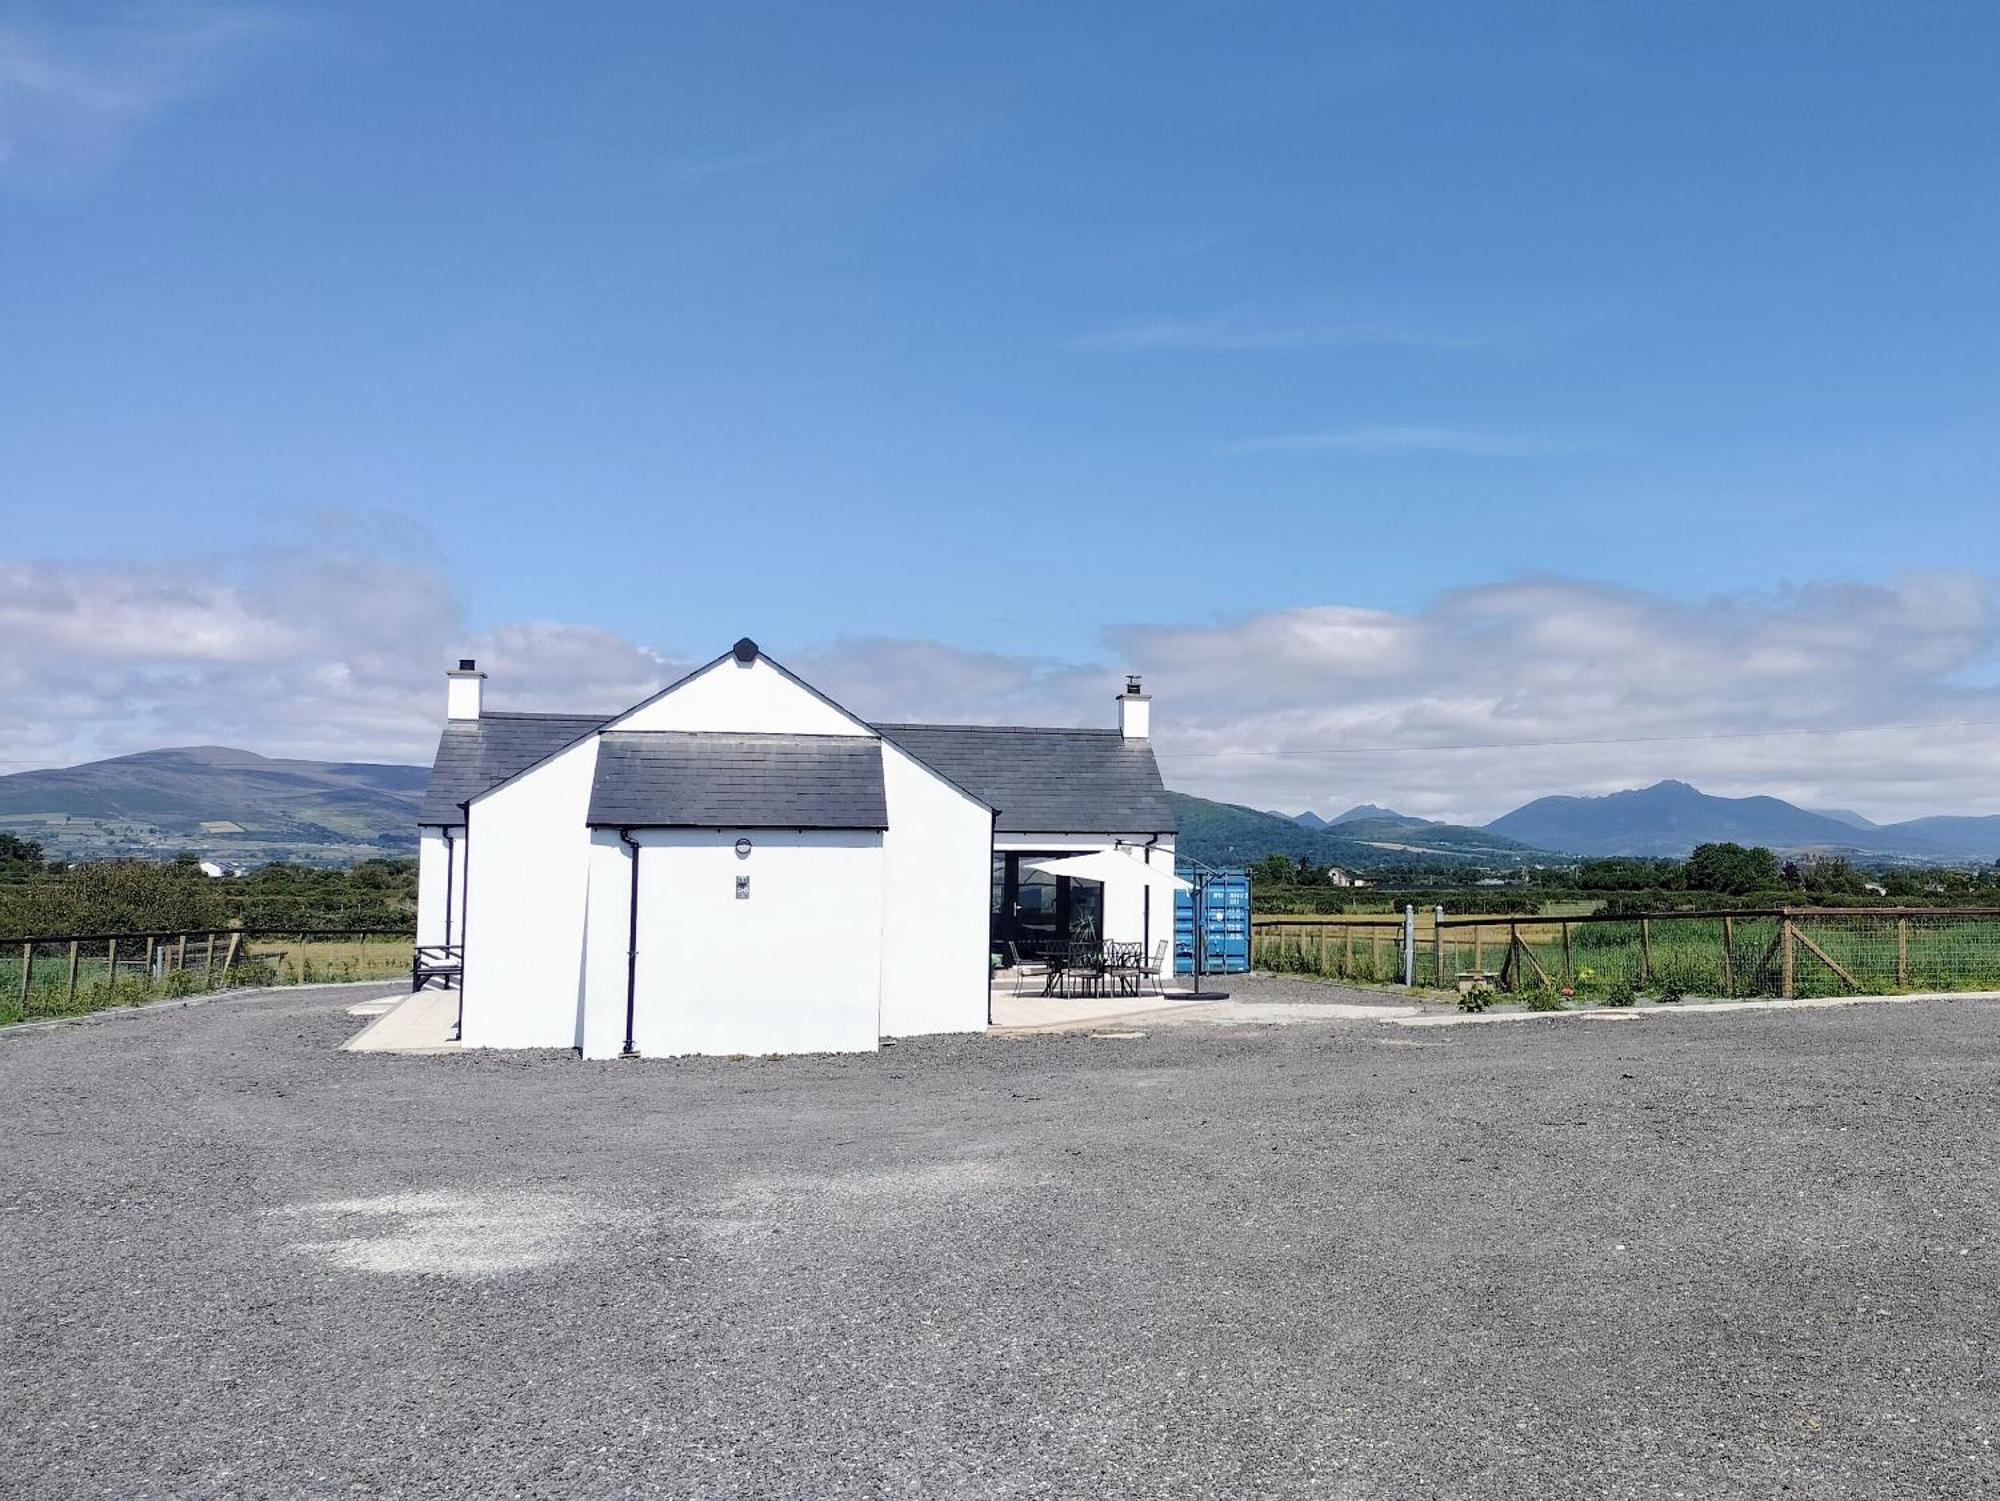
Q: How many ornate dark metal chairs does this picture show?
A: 6